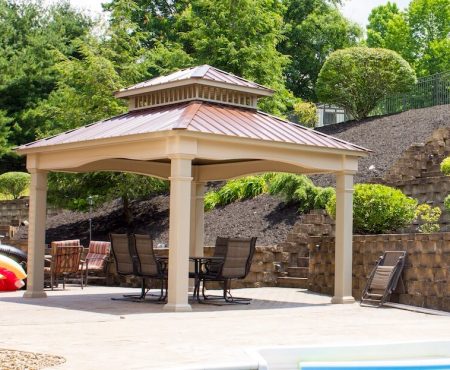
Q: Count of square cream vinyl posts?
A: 4